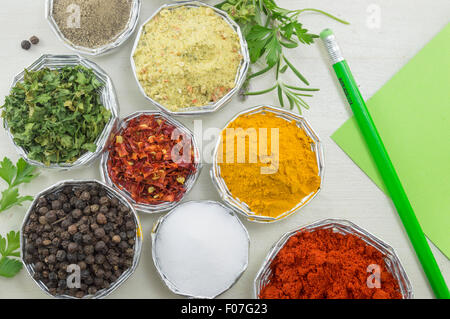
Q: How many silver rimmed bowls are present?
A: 8